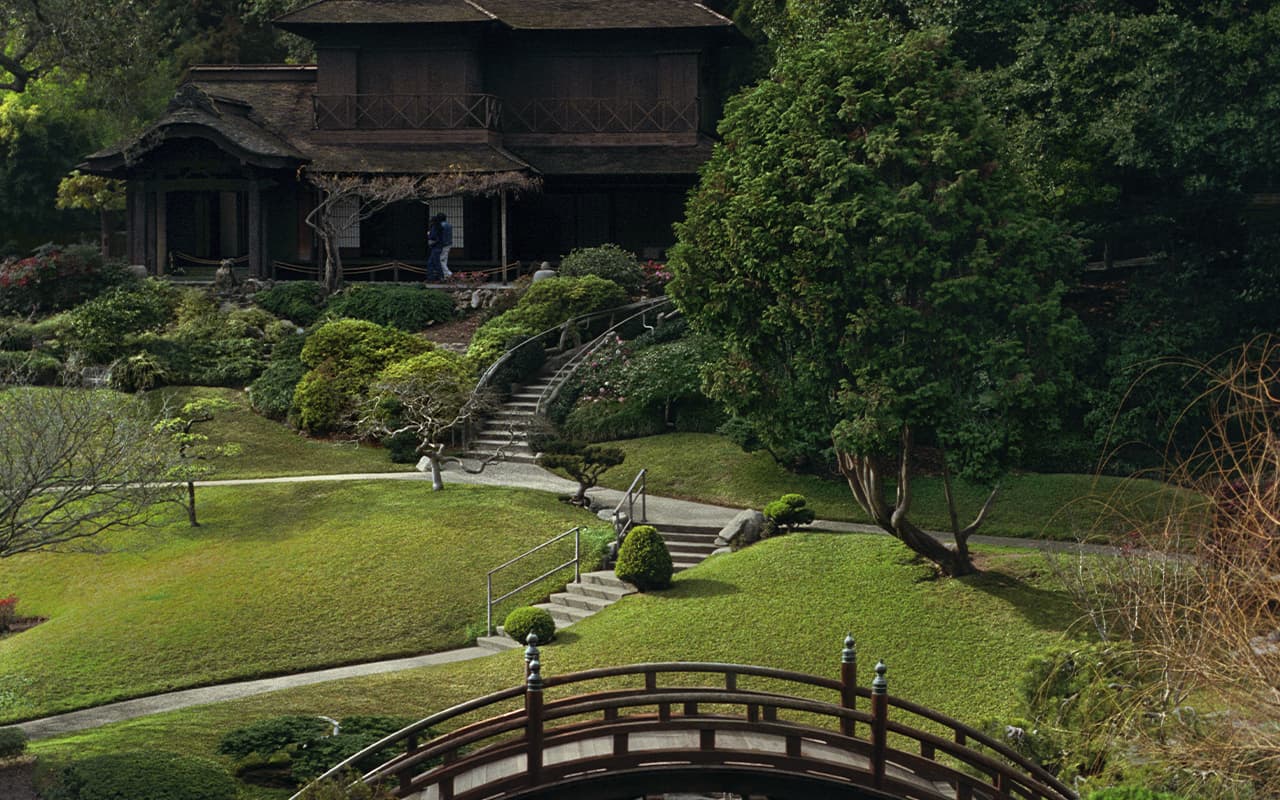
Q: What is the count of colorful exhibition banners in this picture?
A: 0